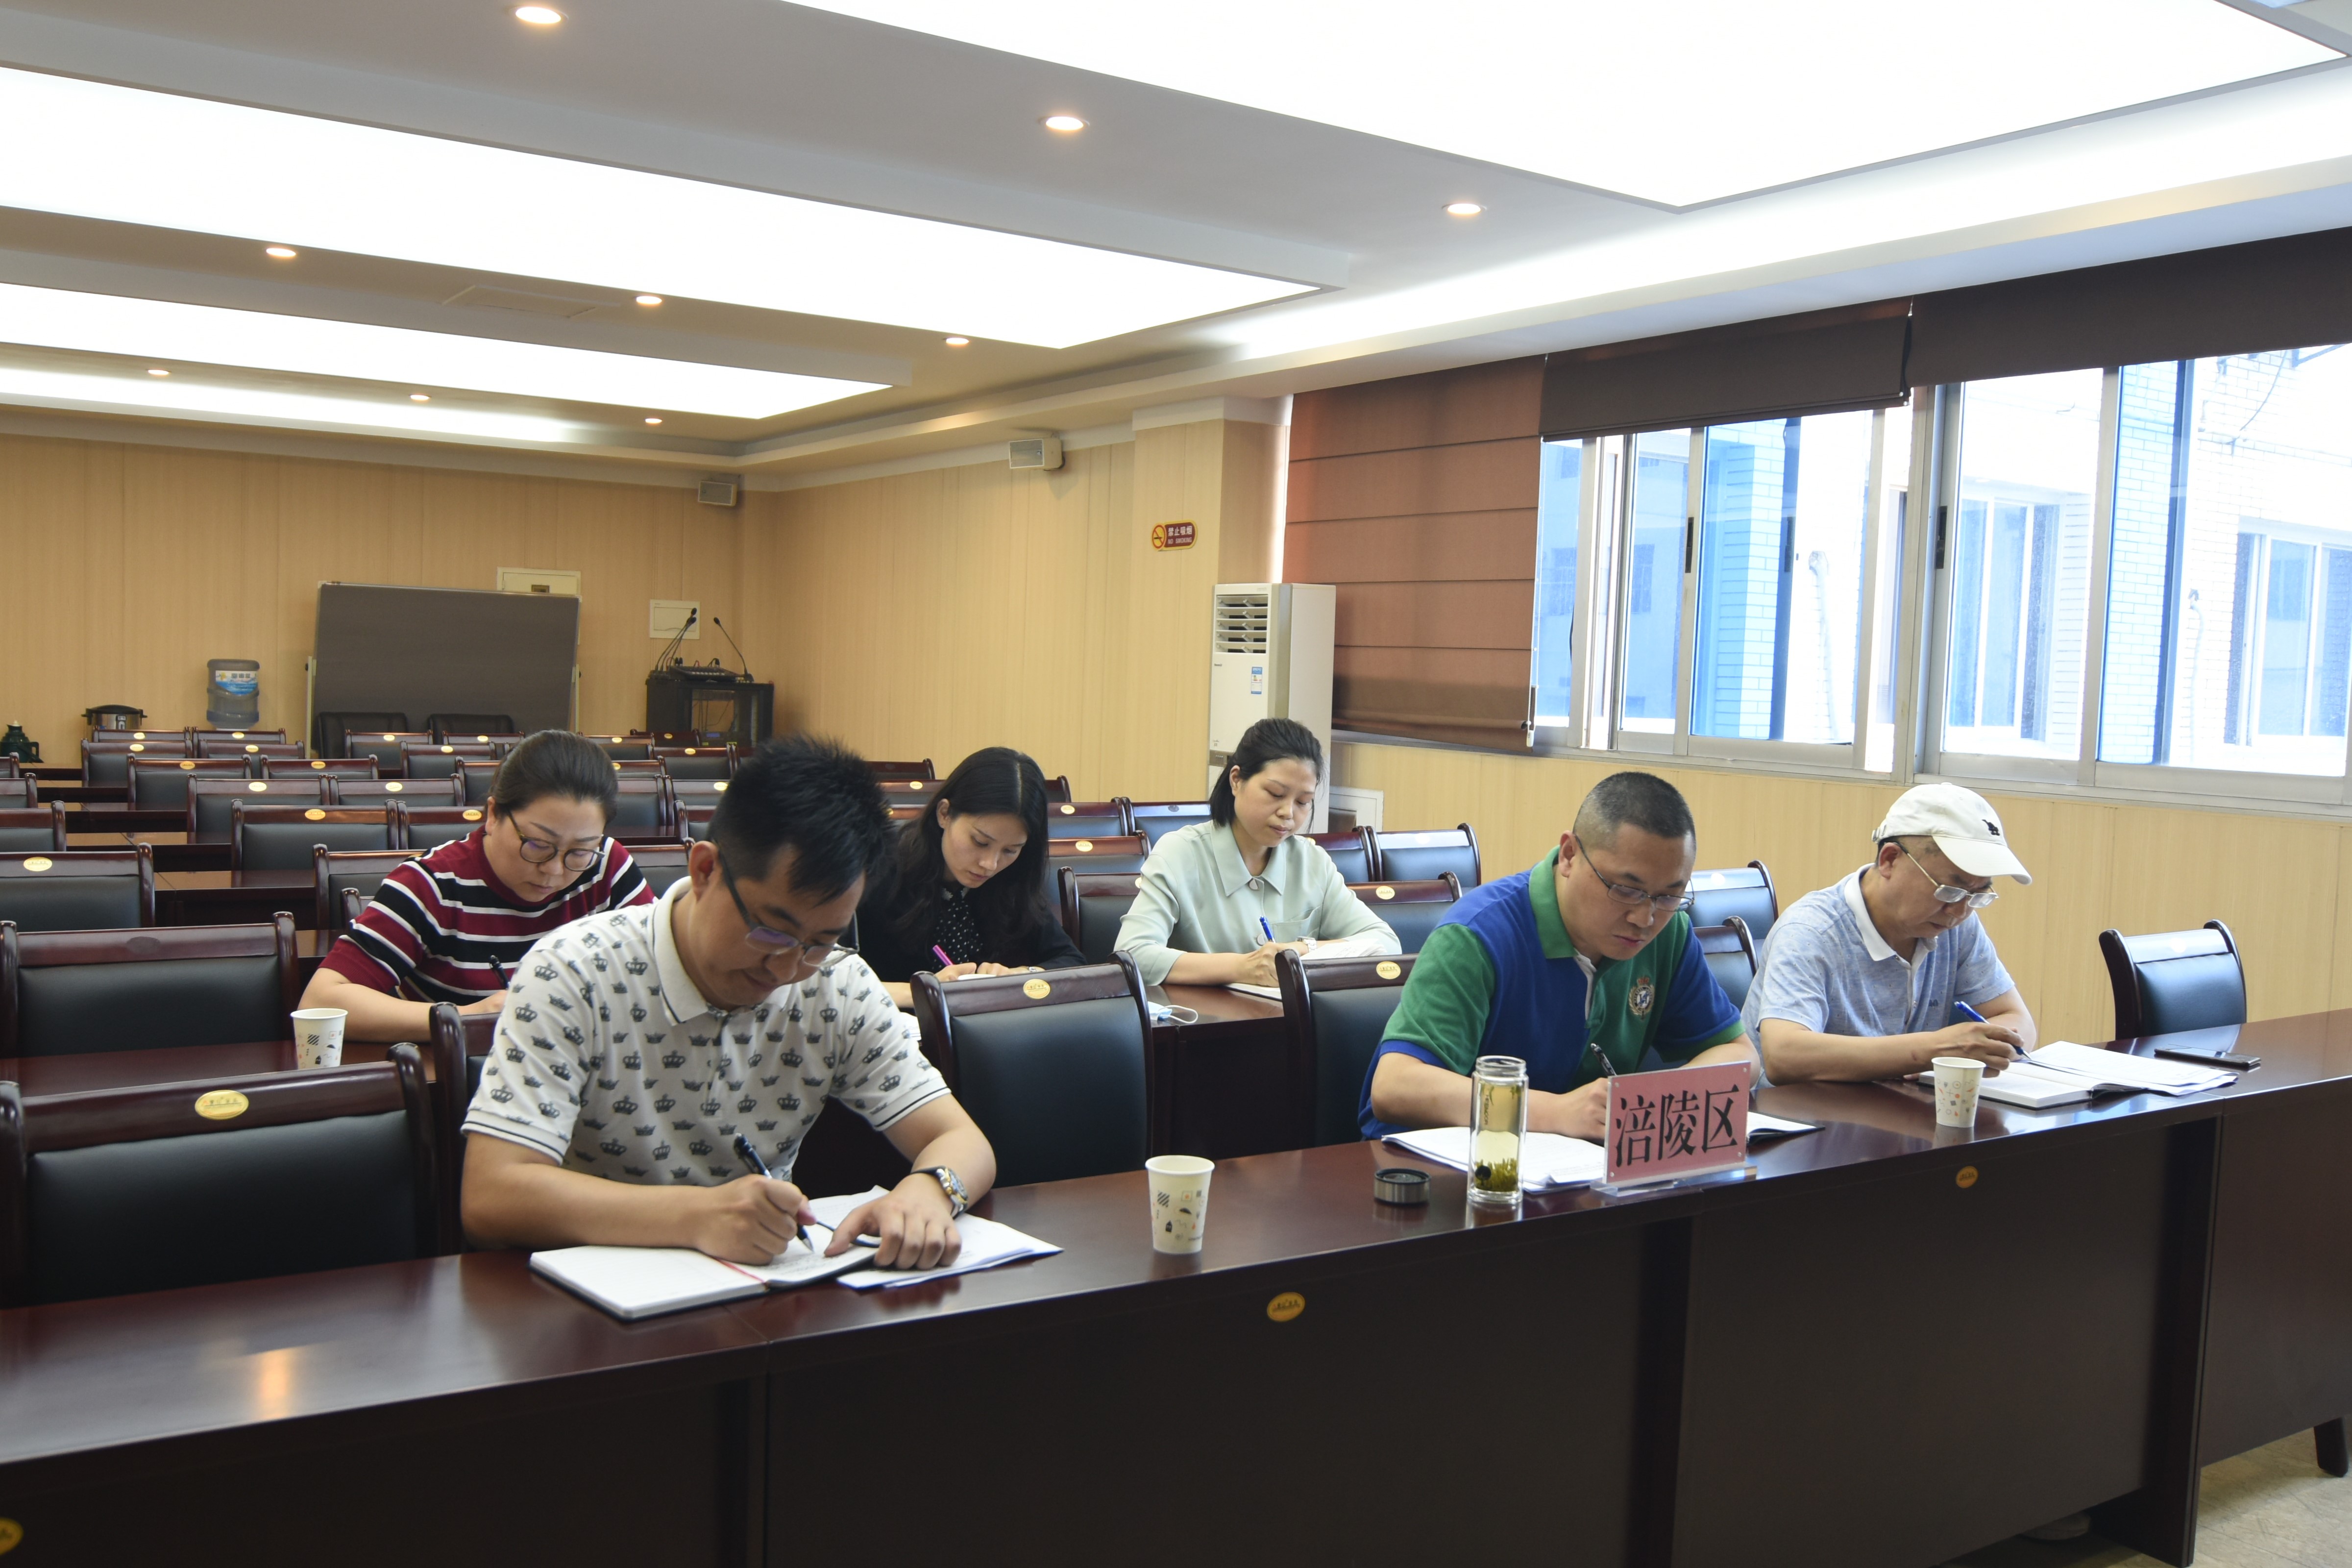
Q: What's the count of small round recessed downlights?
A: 9